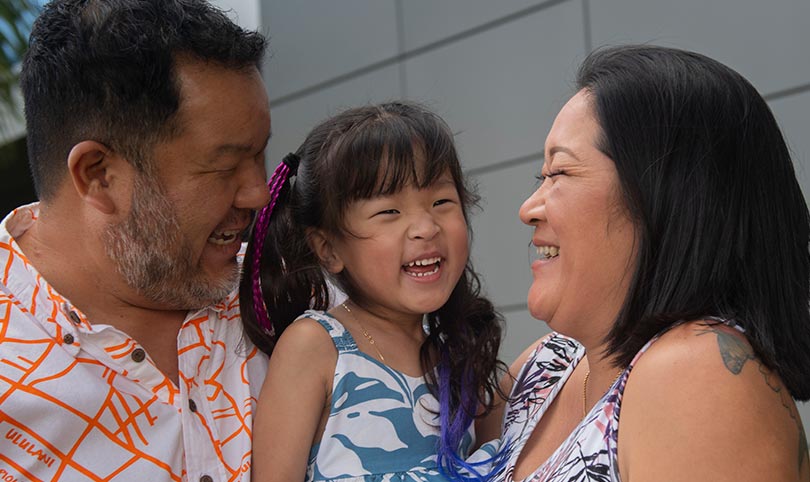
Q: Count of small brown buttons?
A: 5